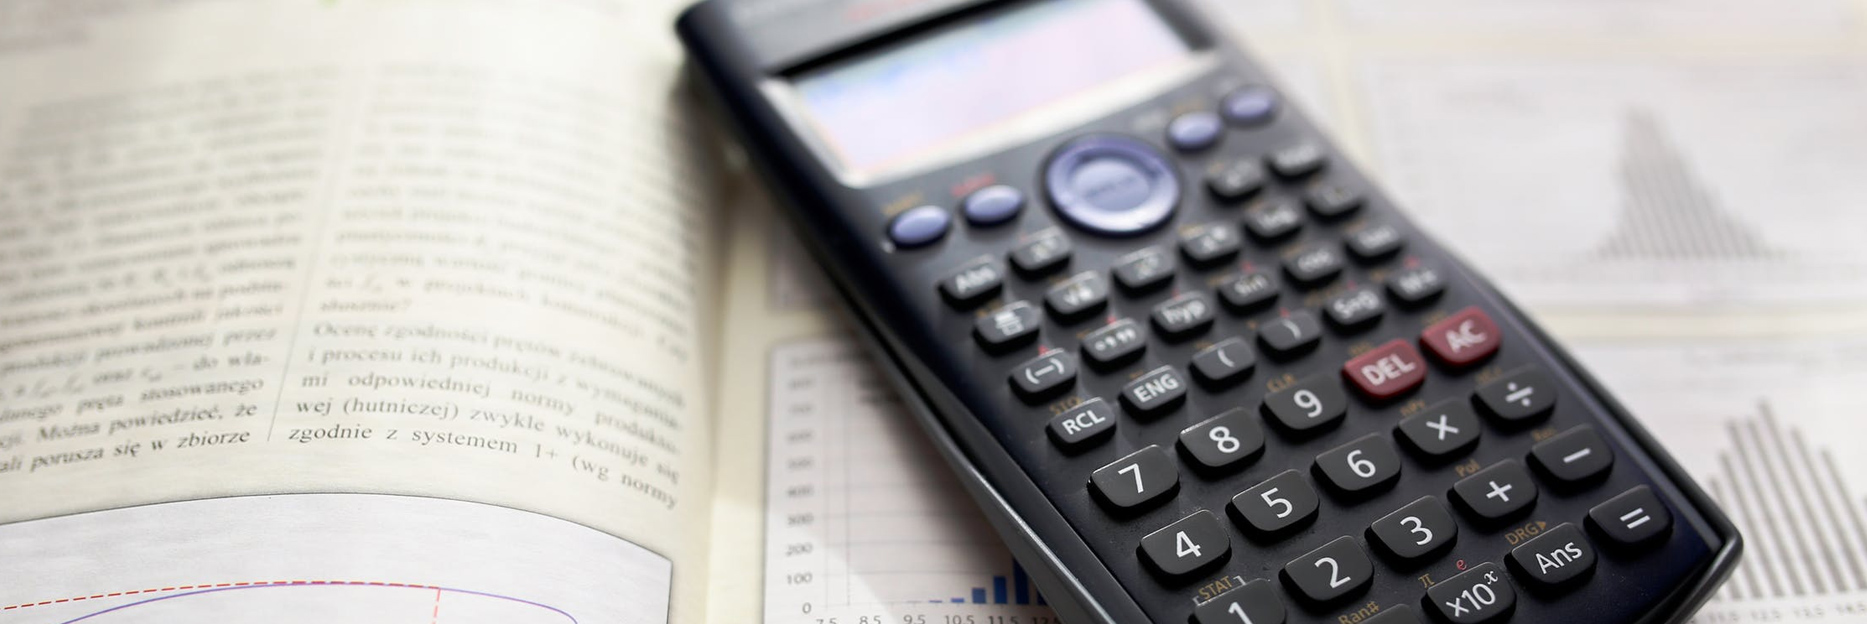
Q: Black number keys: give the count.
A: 9